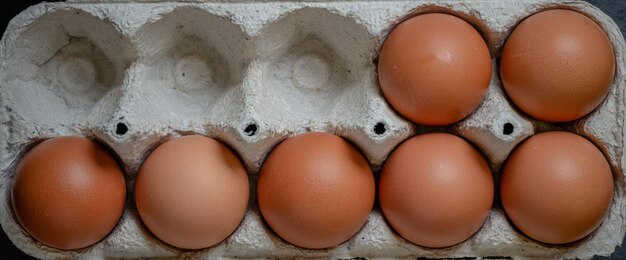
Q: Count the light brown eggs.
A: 1